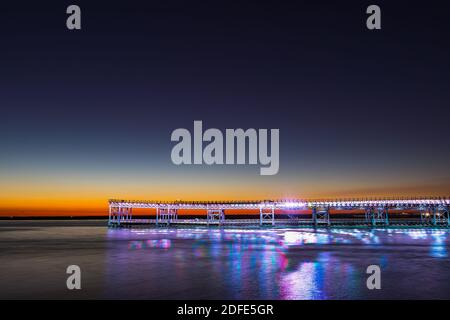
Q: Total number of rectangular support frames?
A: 7